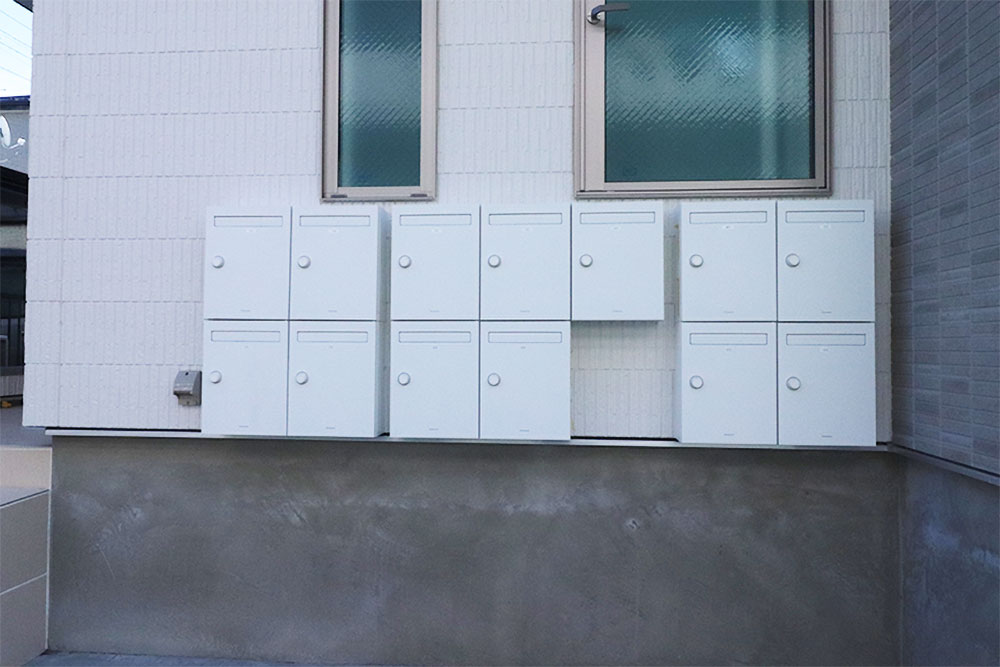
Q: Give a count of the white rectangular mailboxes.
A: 13